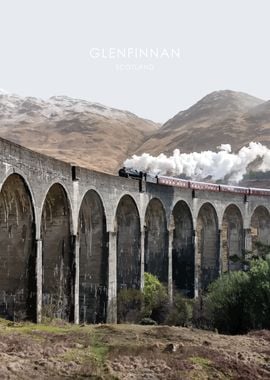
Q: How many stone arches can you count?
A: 9